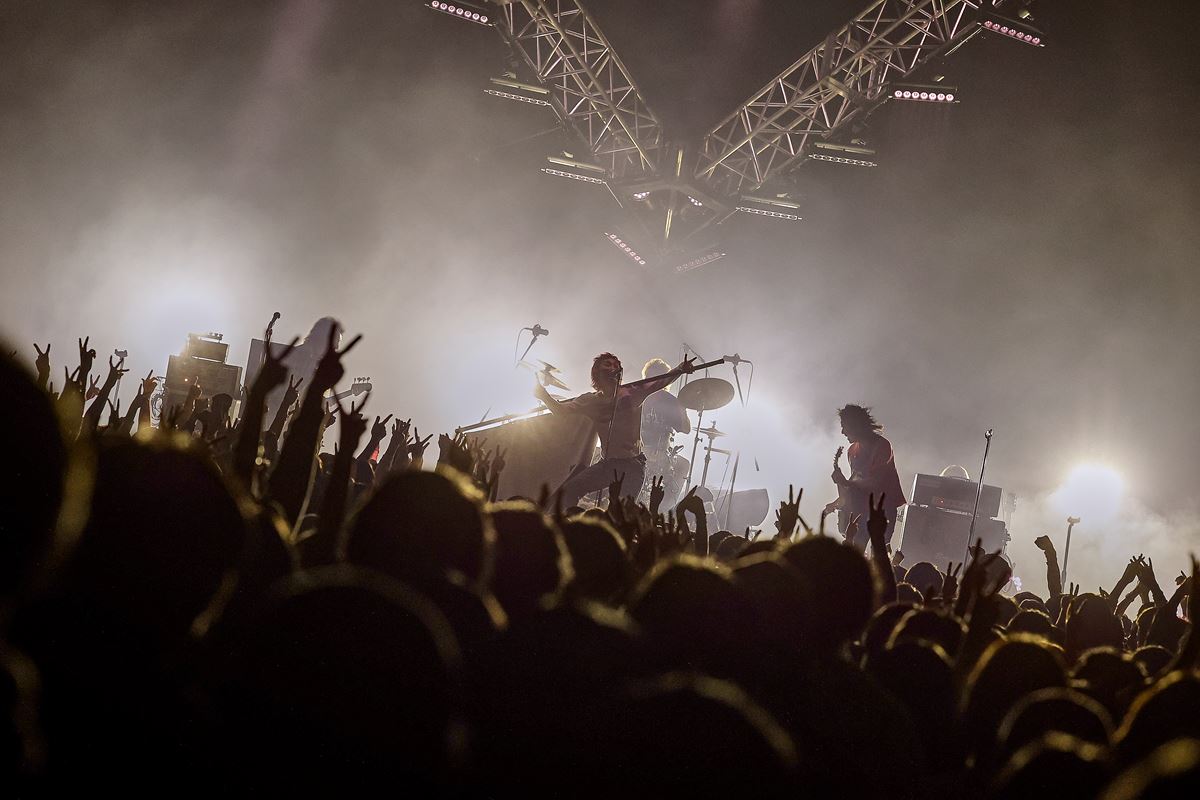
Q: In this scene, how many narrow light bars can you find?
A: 9